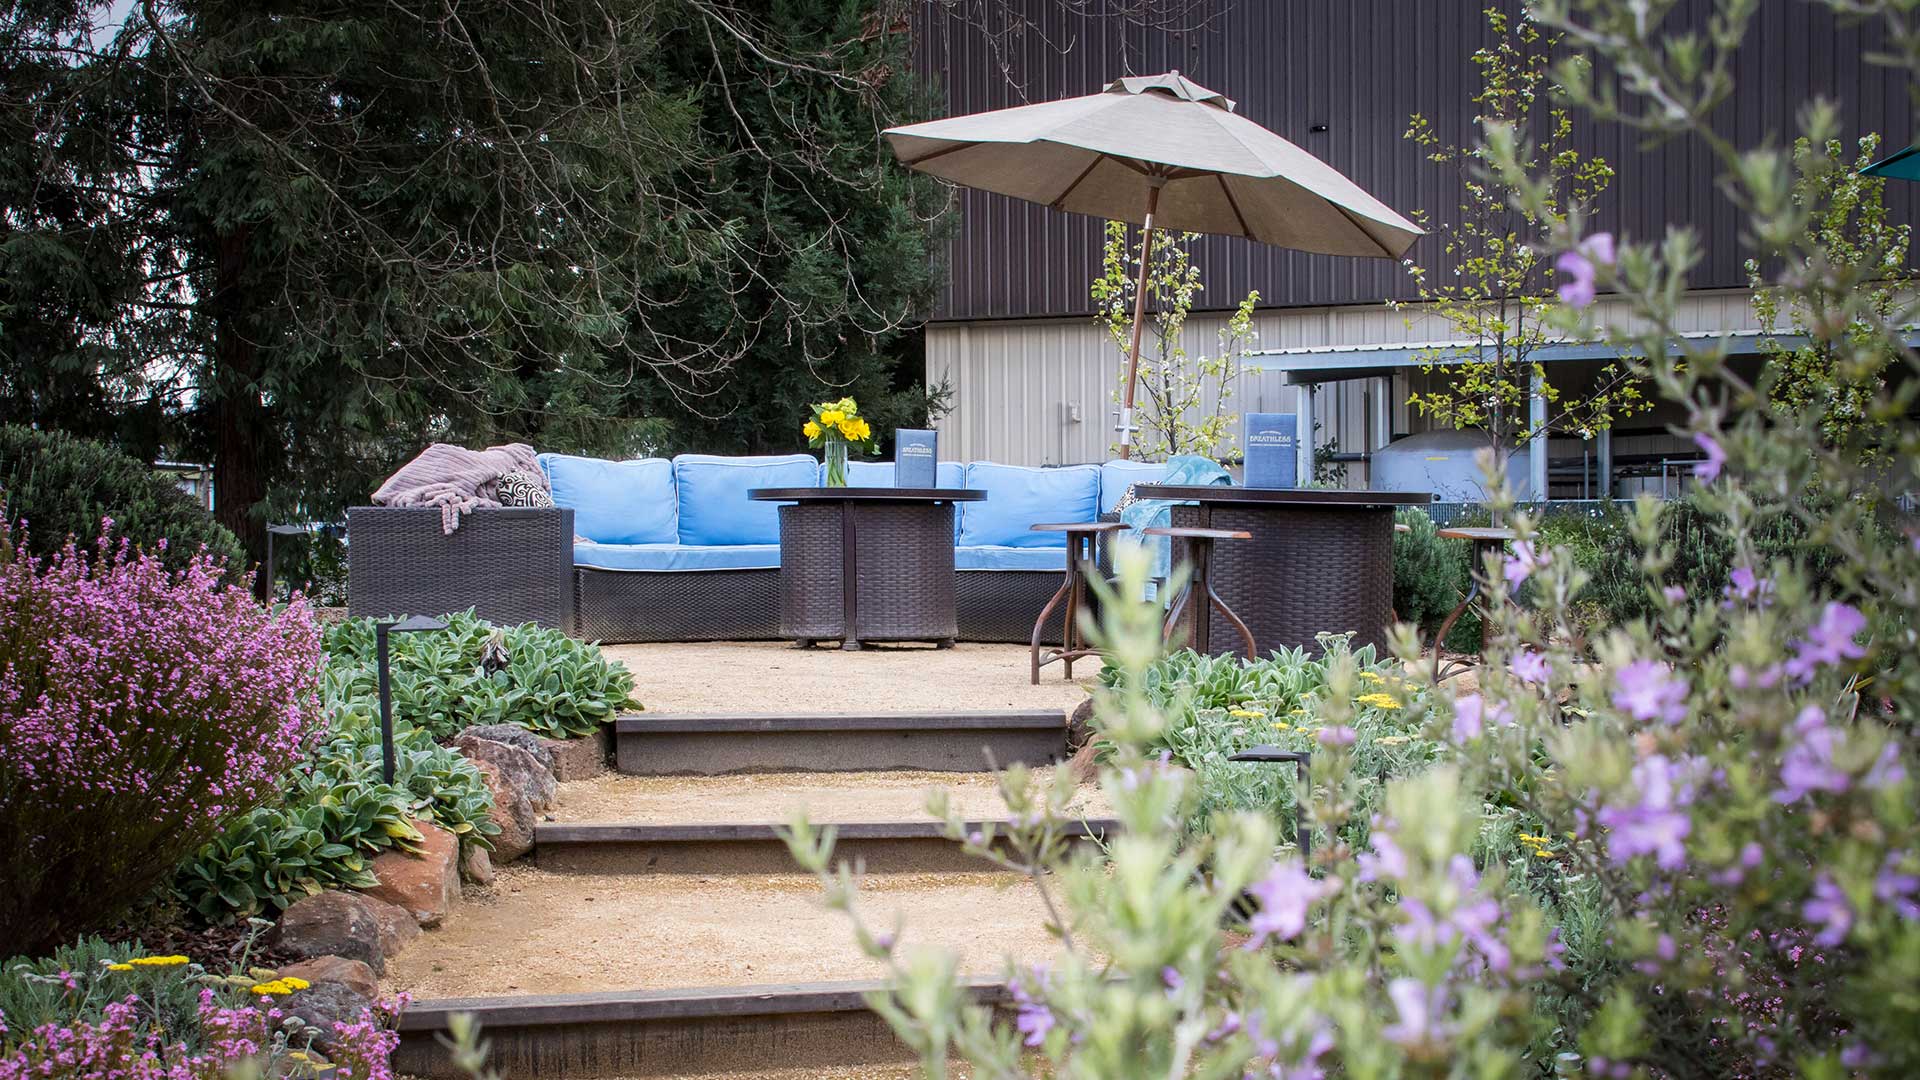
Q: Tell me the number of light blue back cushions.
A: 5